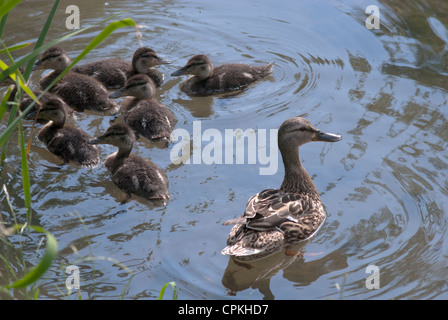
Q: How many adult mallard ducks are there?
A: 1